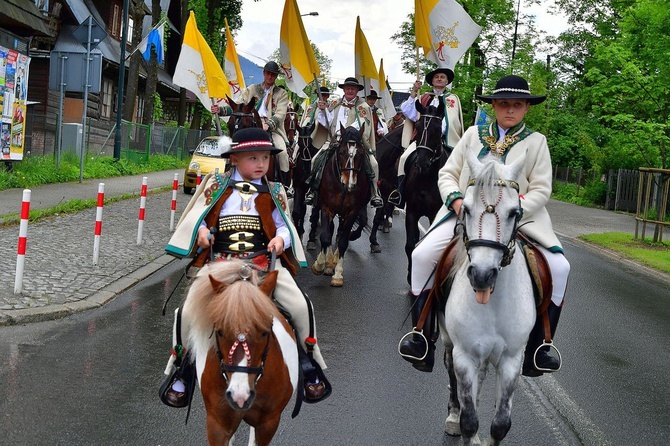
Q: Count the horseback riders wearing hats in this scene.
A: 7